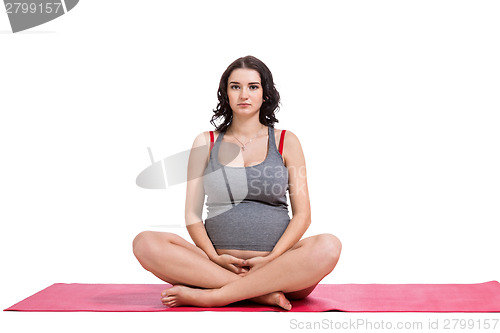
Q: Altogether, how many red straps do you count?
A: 2